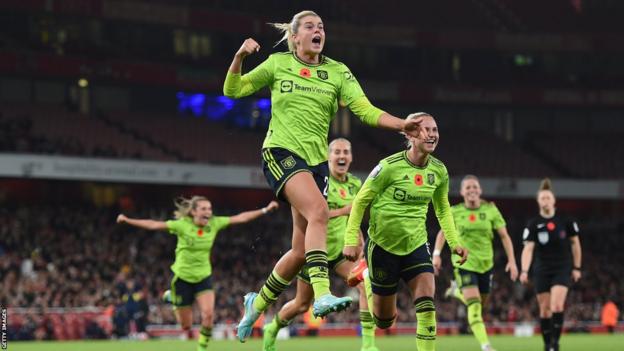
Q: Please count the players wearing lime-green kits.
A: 5